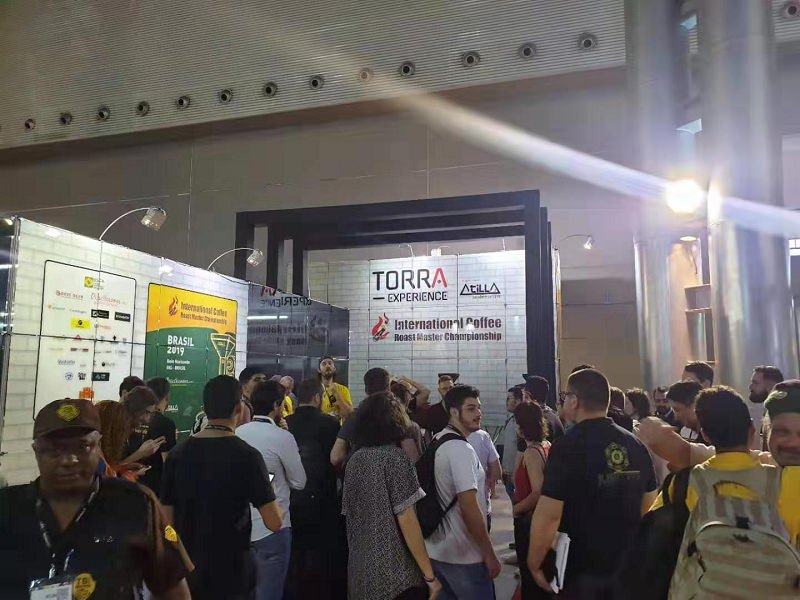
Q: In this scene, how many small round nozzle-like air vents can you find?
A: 14